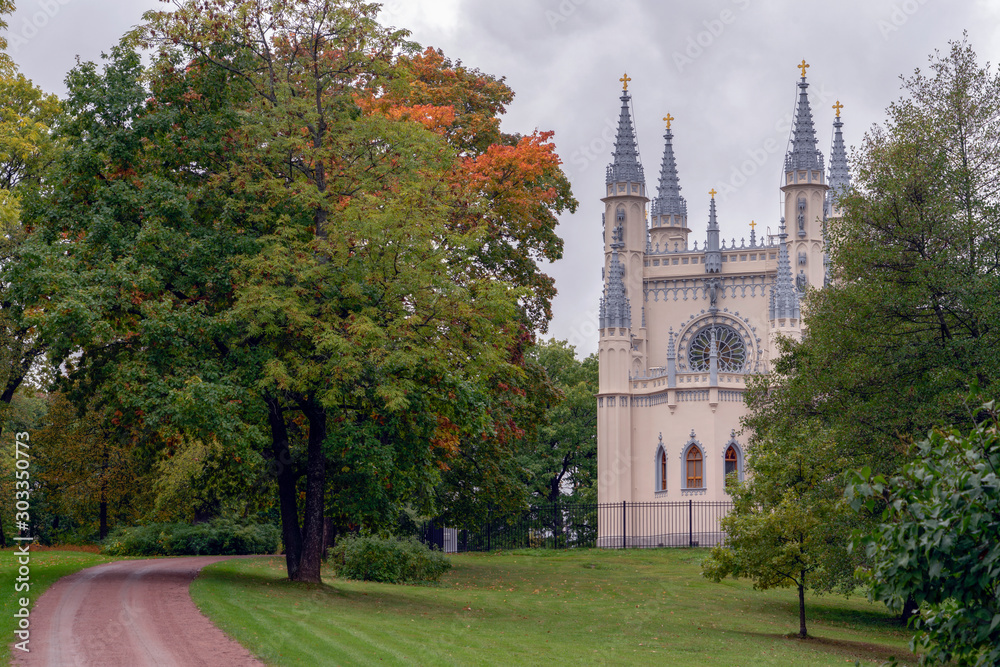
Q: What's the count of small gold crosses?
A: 6